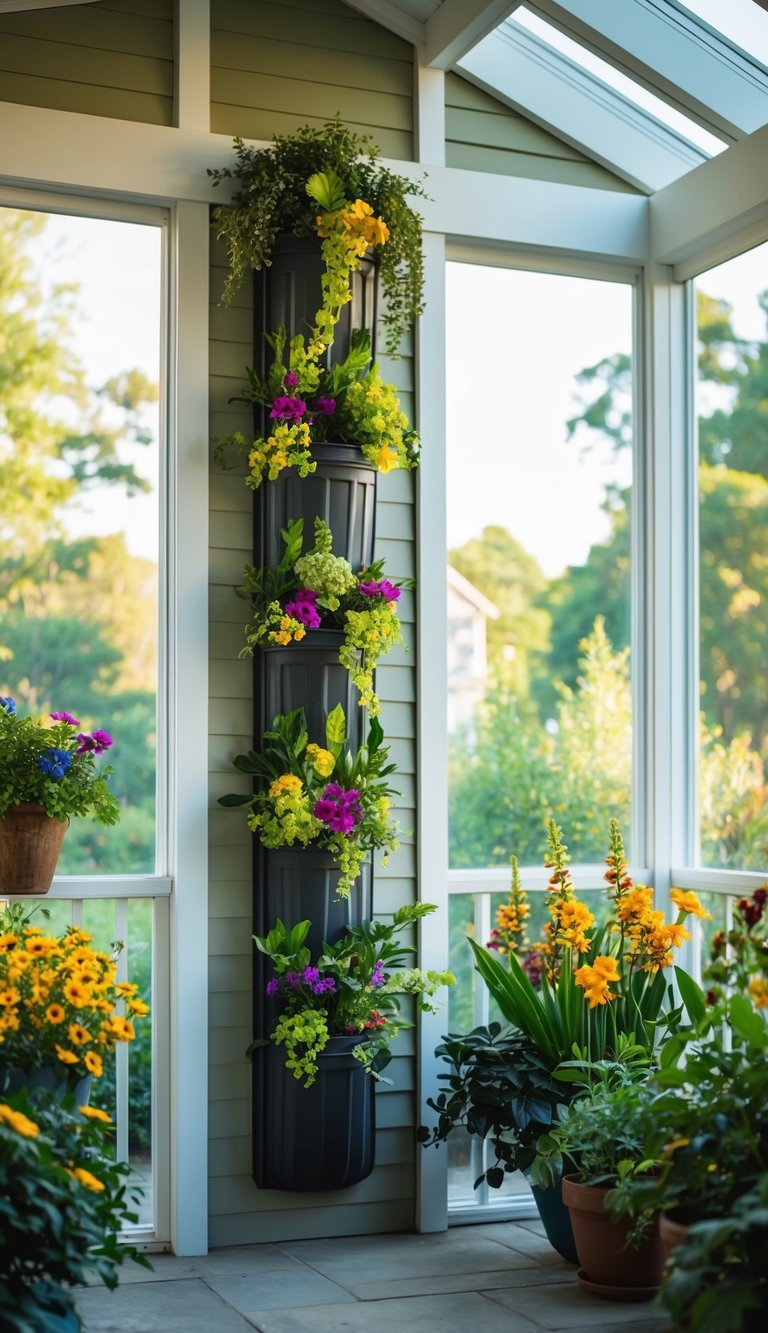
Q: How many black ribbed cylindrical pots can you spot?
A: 5